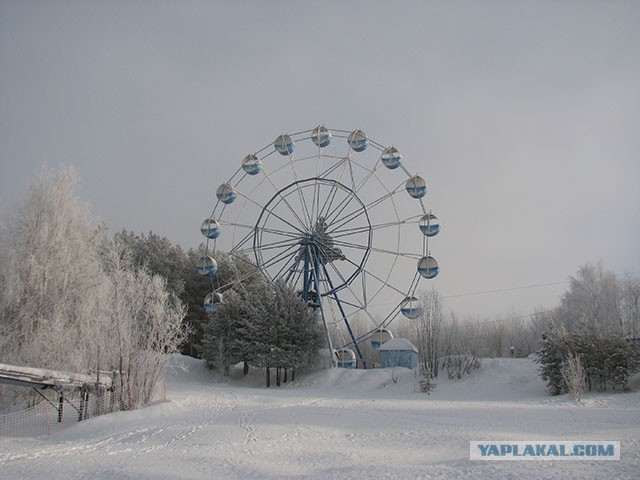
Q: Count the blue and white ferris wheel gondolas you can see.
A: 15